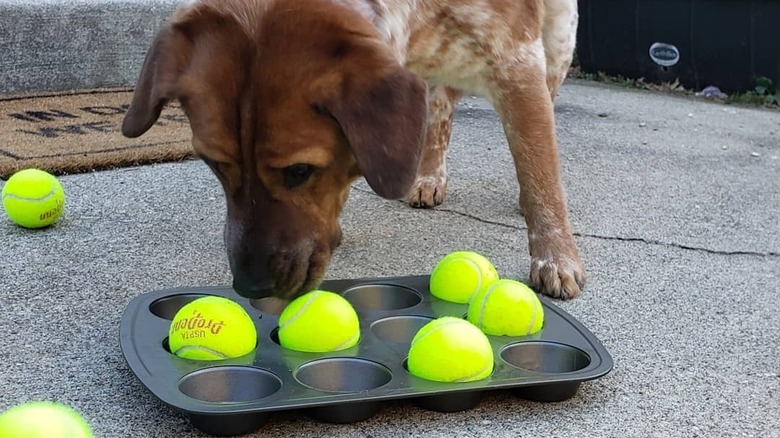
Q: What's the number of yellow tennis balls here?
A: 7